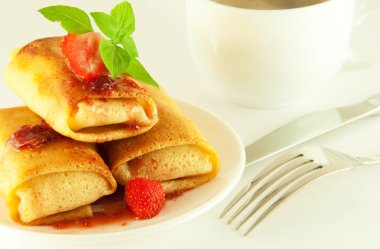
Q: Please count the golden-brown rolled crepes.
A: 3